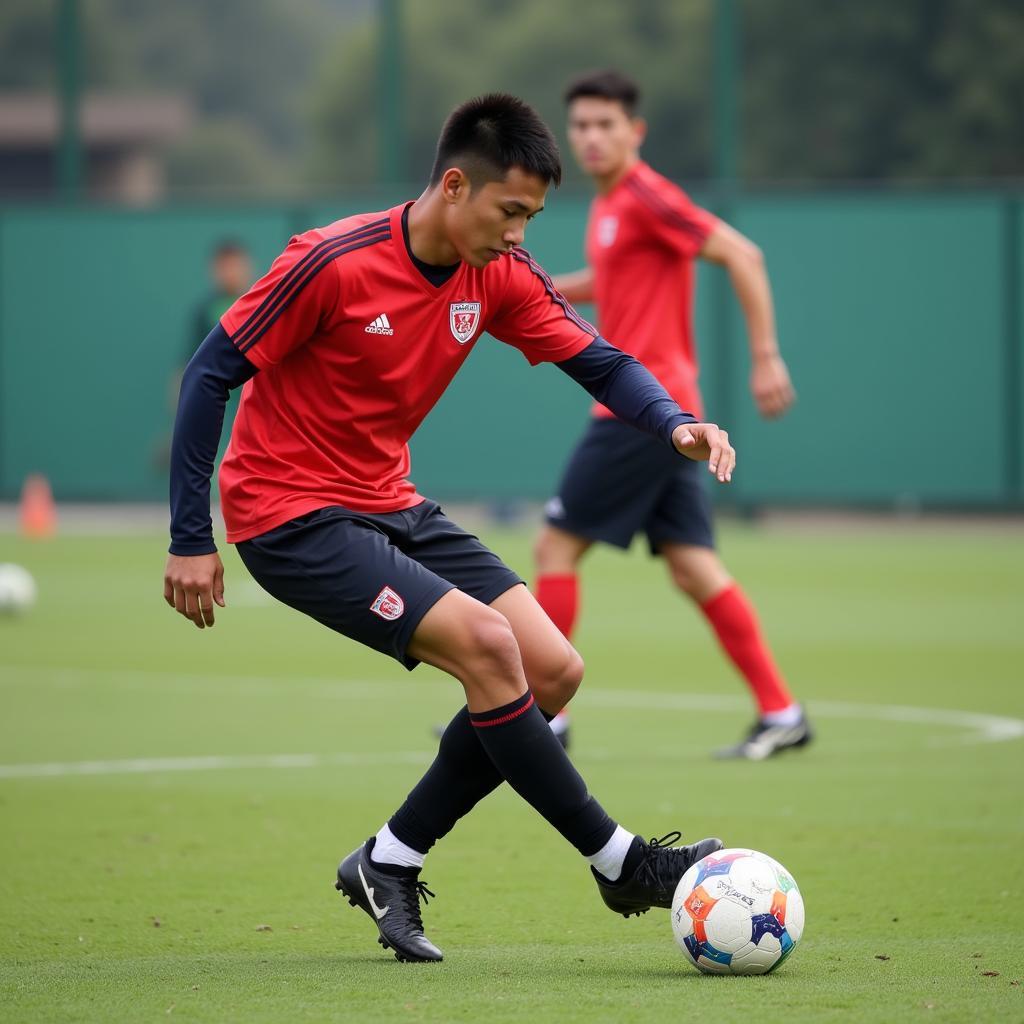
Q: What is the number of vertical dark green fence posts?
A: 3